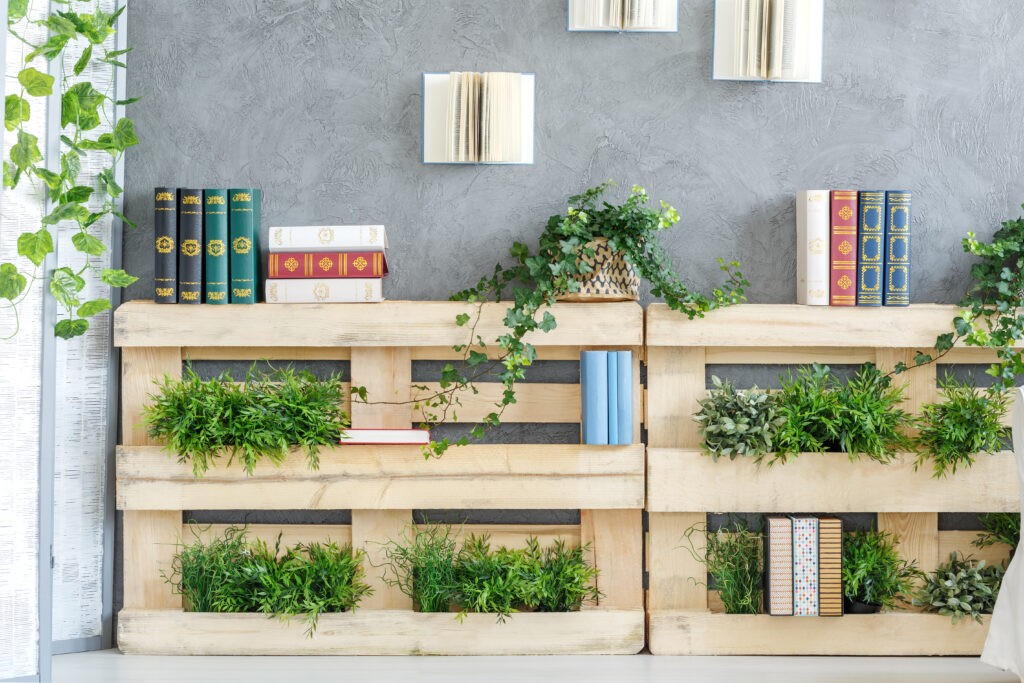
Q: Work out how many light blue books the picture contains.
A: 3